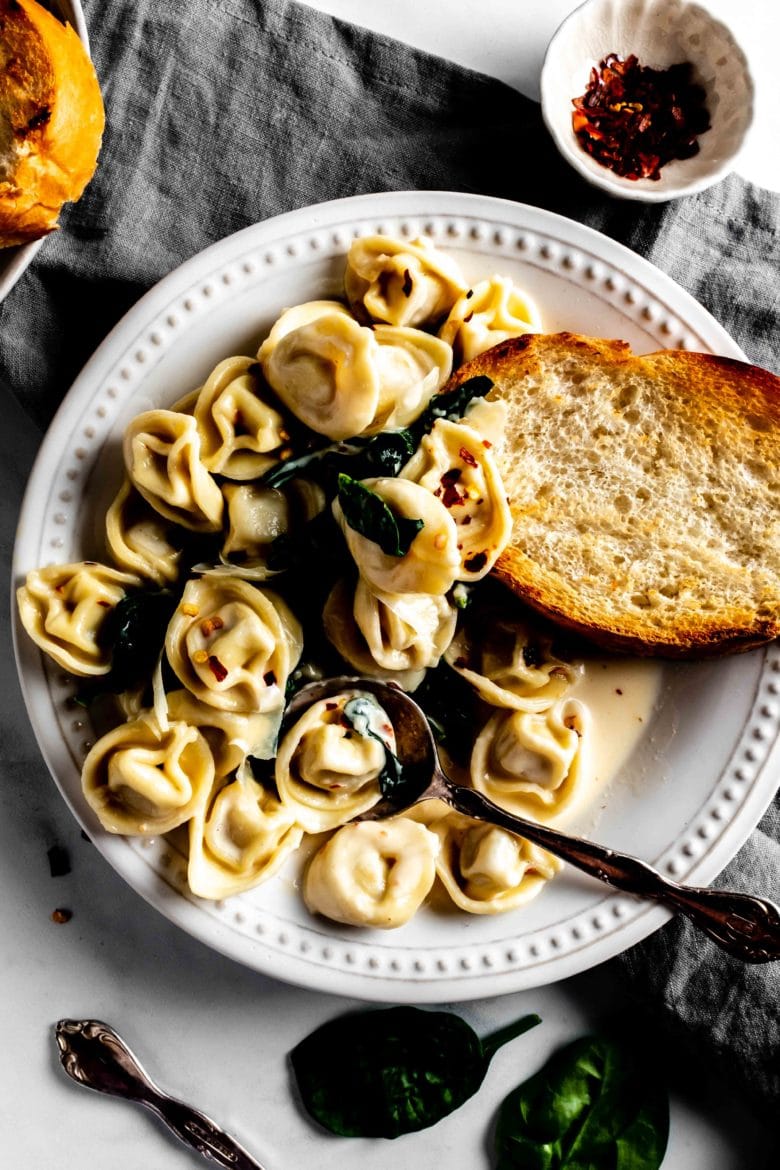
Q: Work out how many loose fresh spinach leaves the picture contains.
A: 2